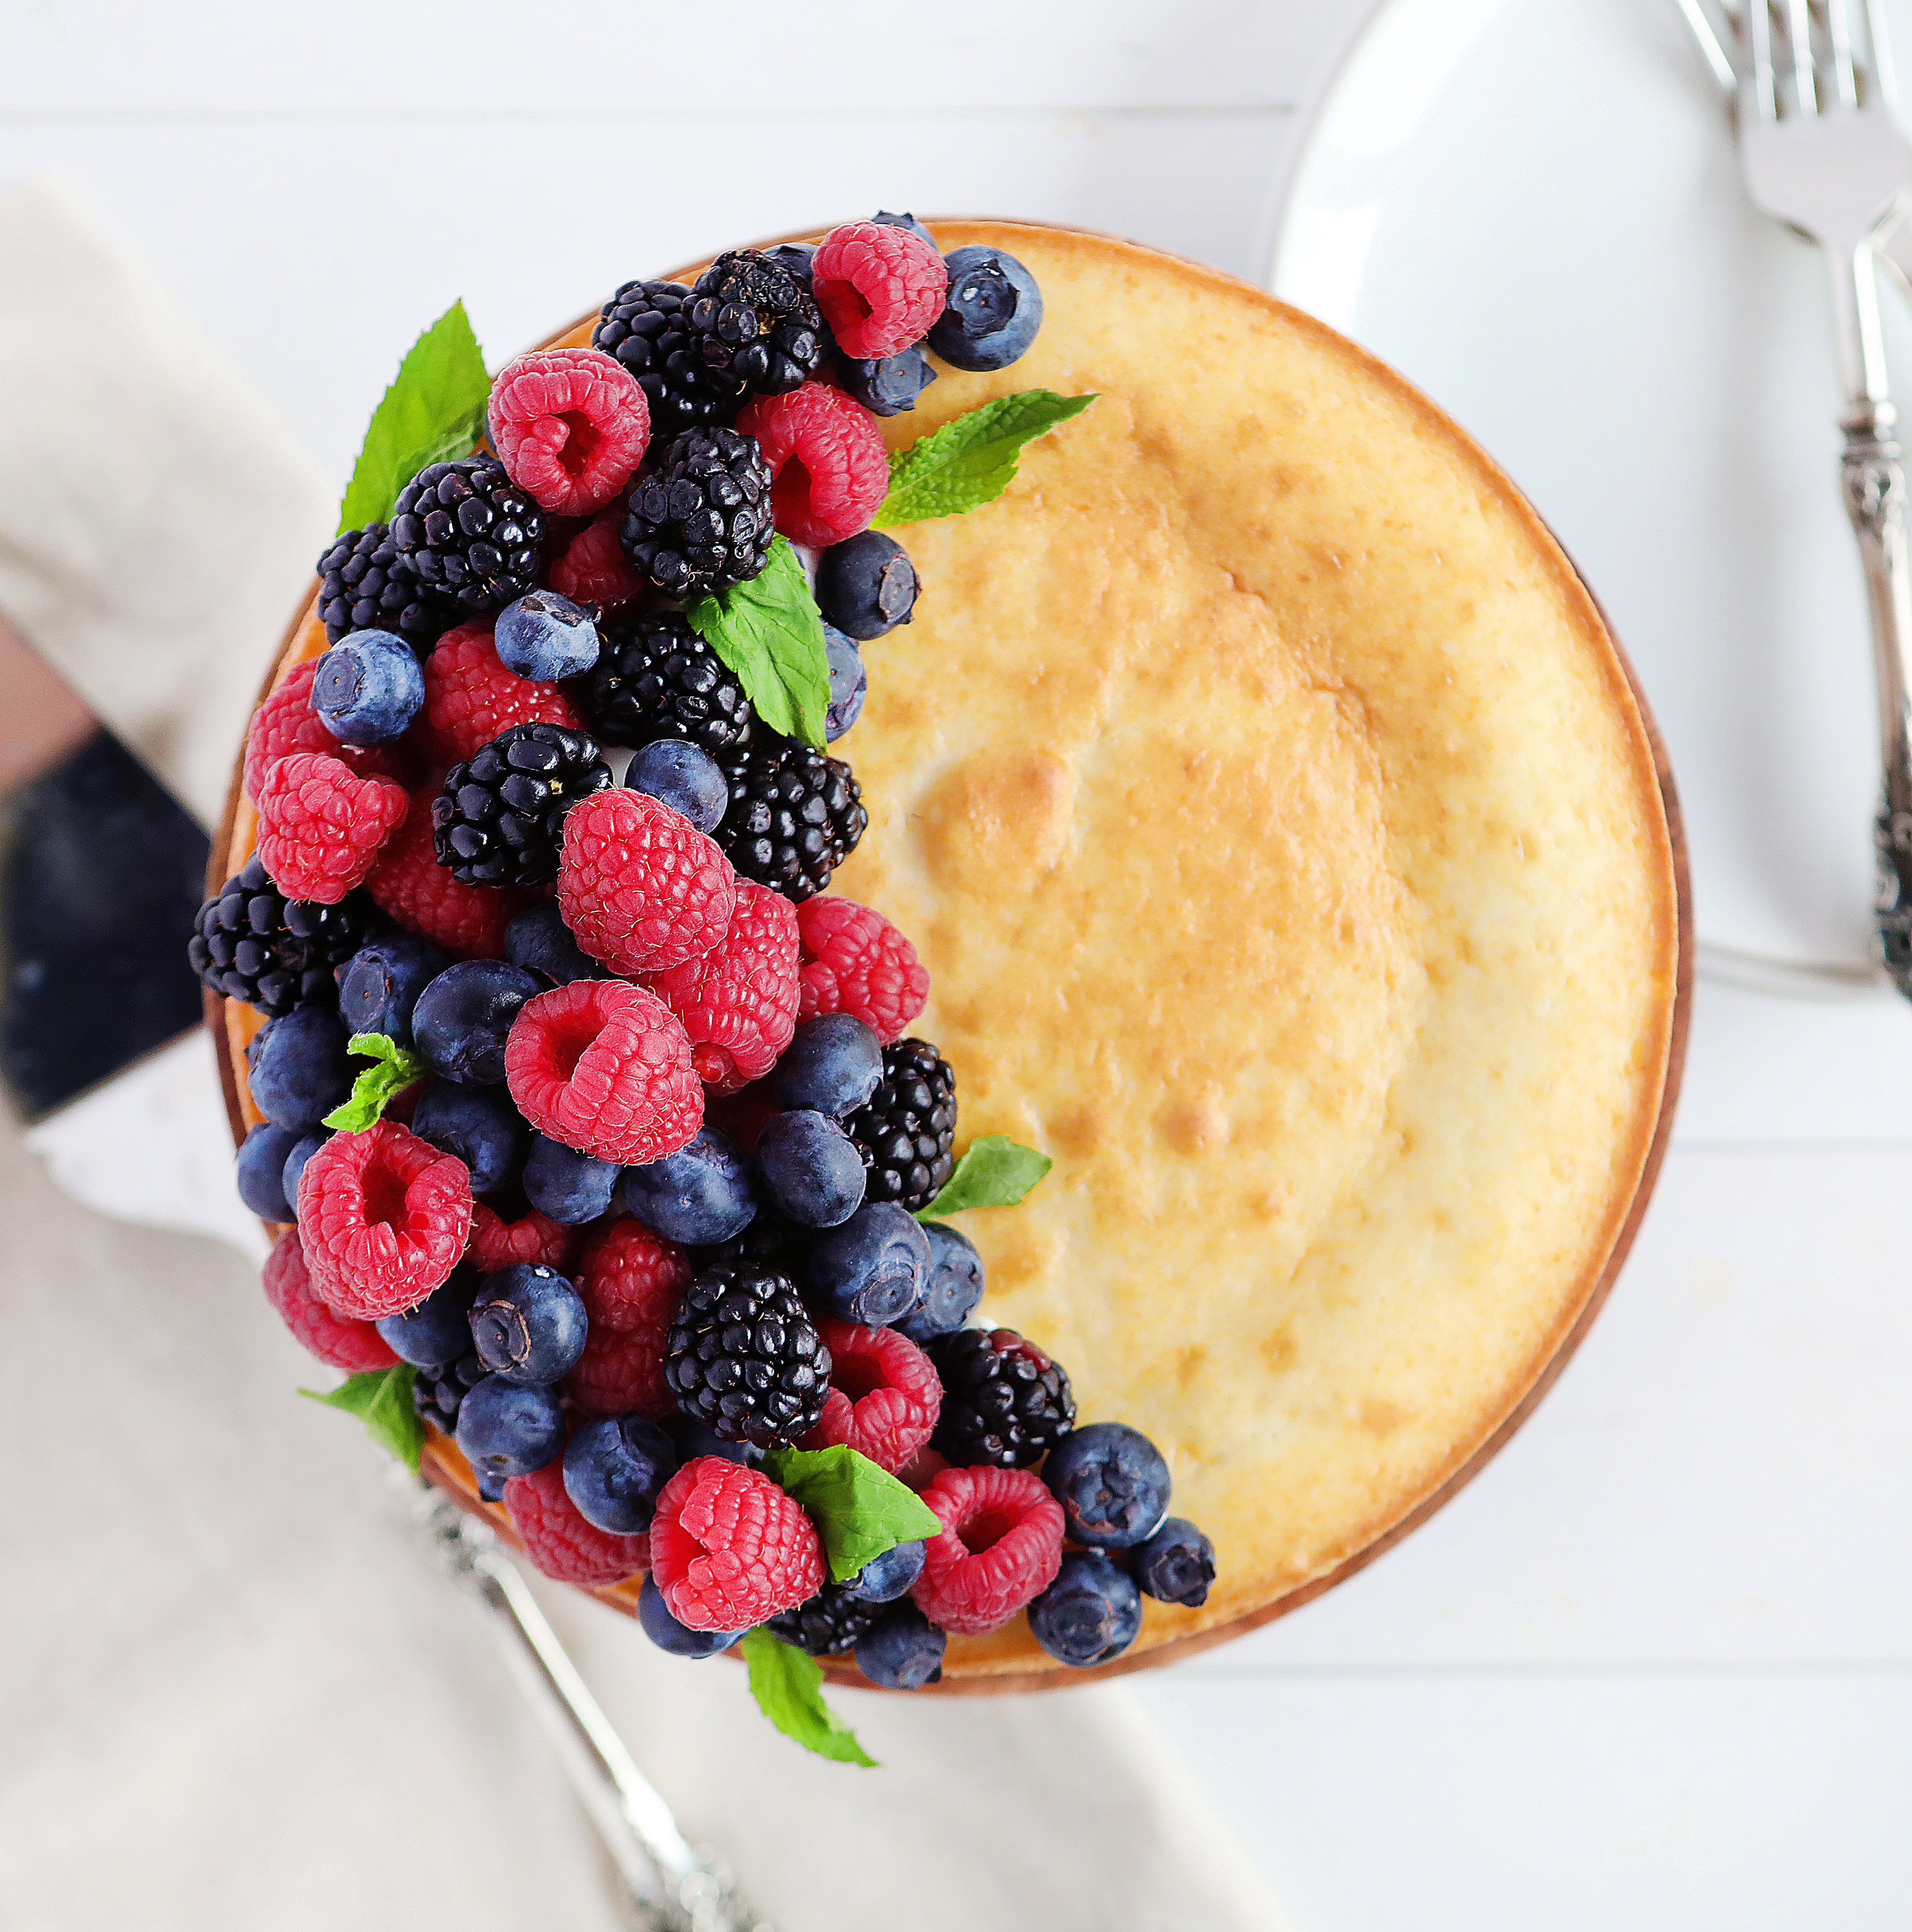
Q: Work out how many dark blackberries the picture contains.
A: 14